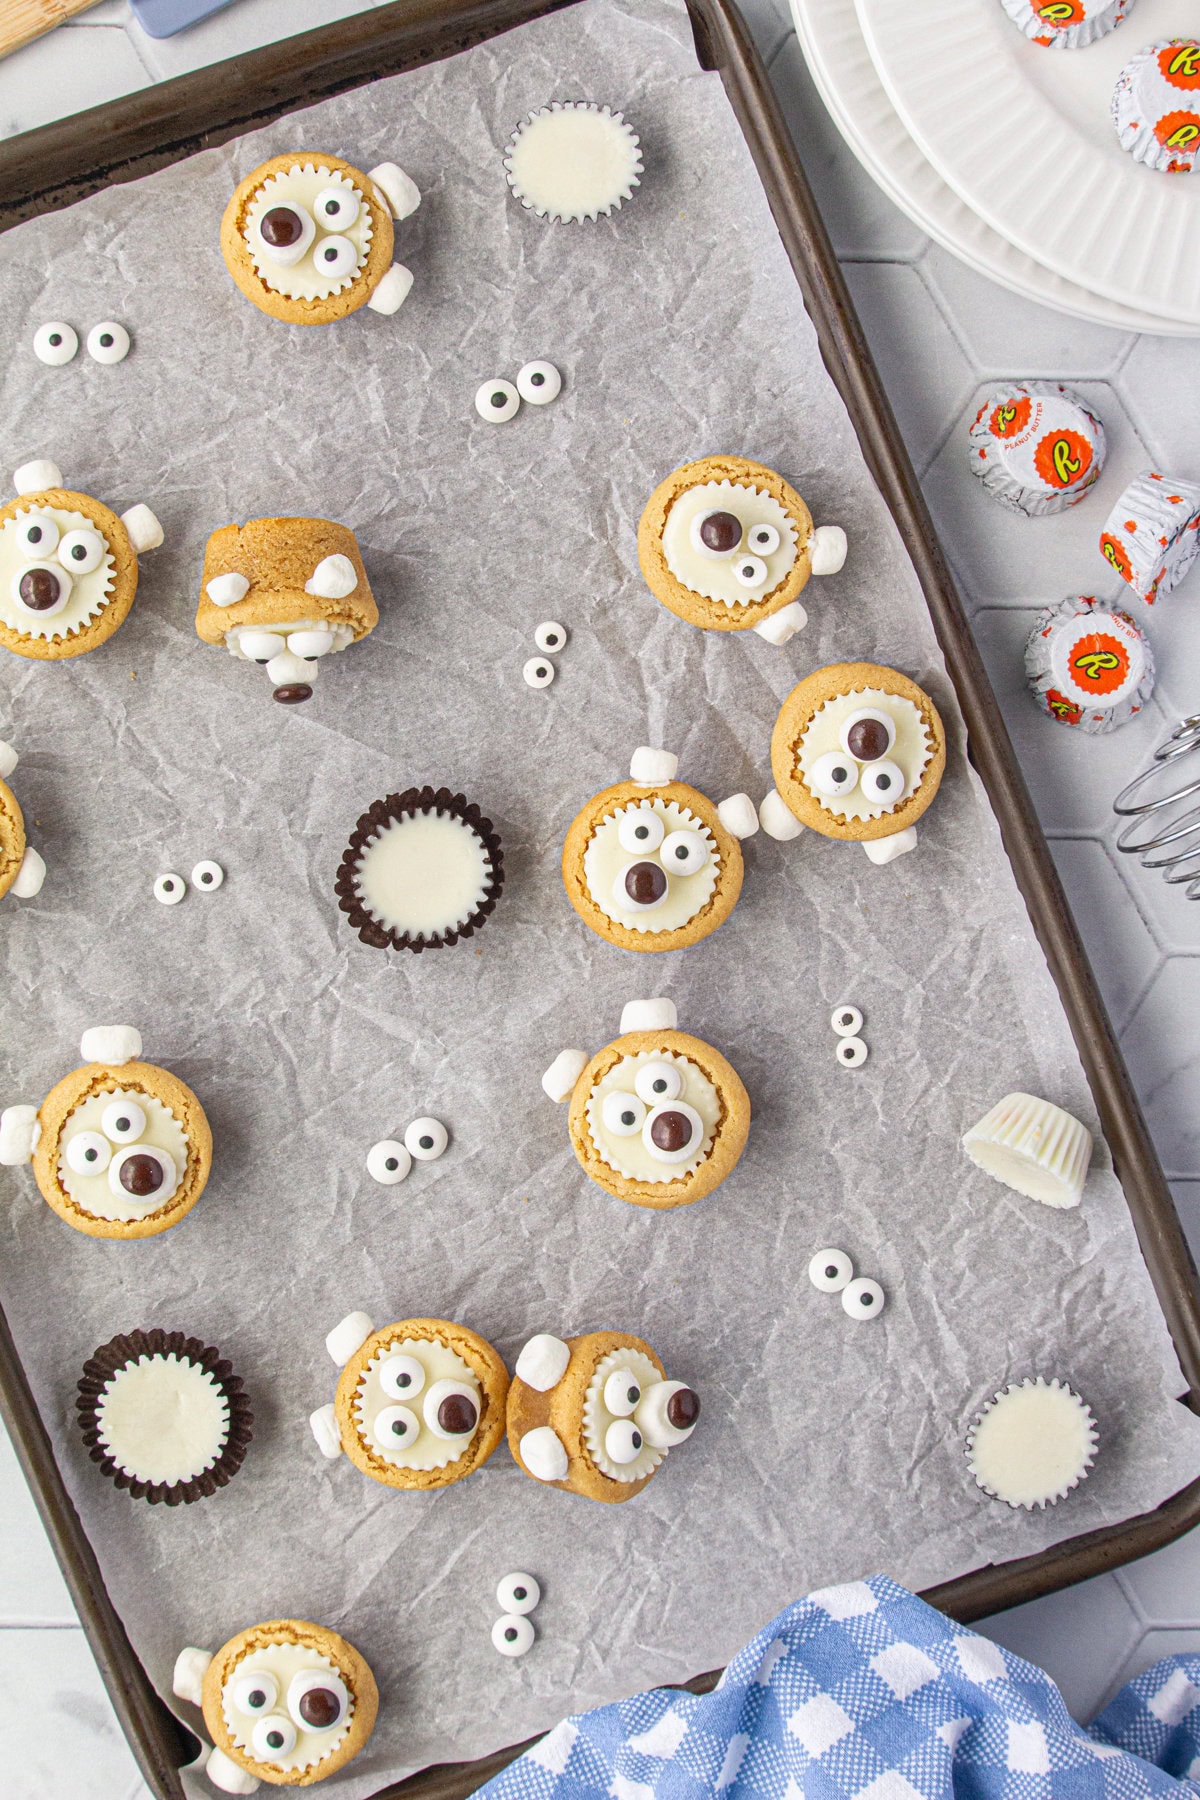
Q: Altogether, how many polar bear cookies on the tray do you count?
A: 12